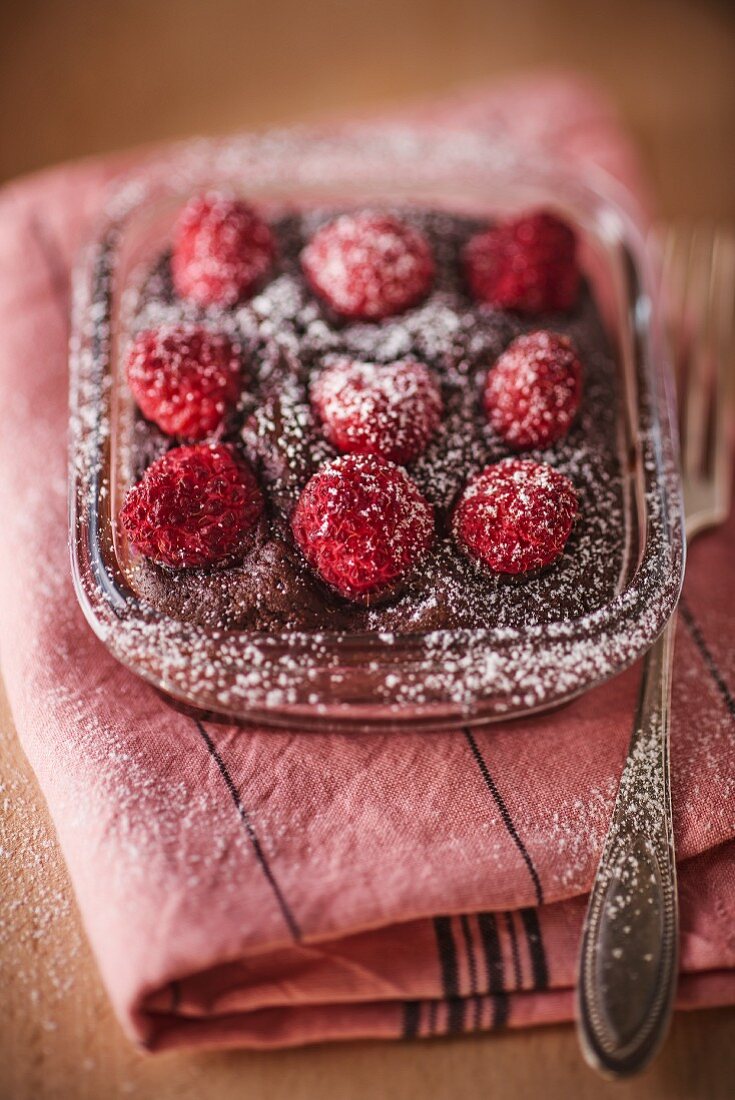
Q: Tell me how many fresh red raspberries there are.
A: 9